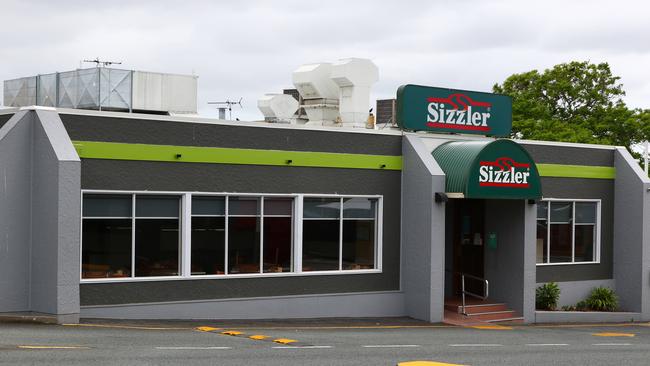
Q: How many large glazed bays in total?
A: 4